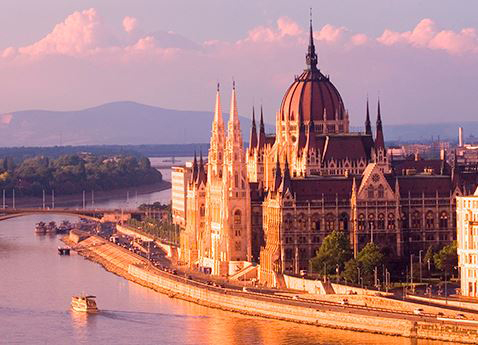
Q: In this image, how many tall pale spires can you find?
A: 2